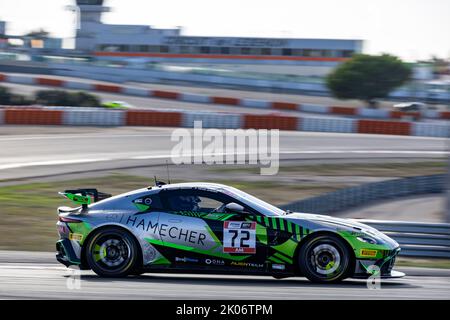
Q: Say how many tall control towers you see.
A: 1